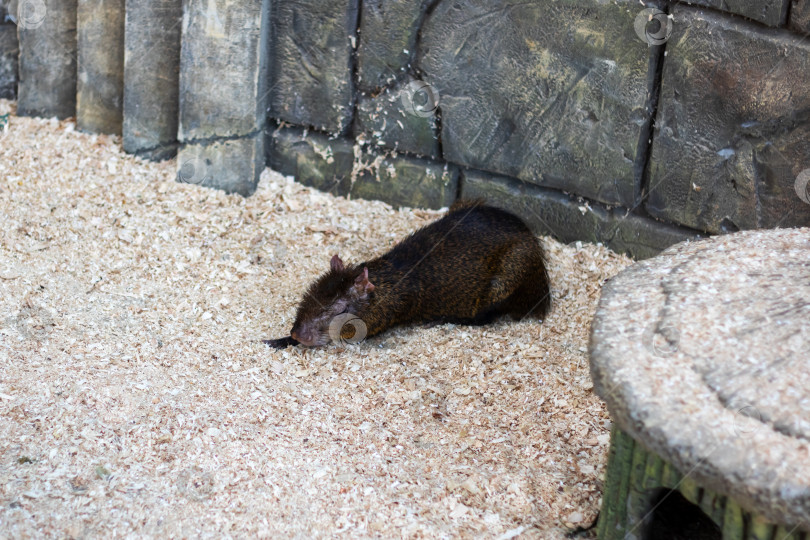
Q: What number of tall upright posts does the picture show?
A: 4